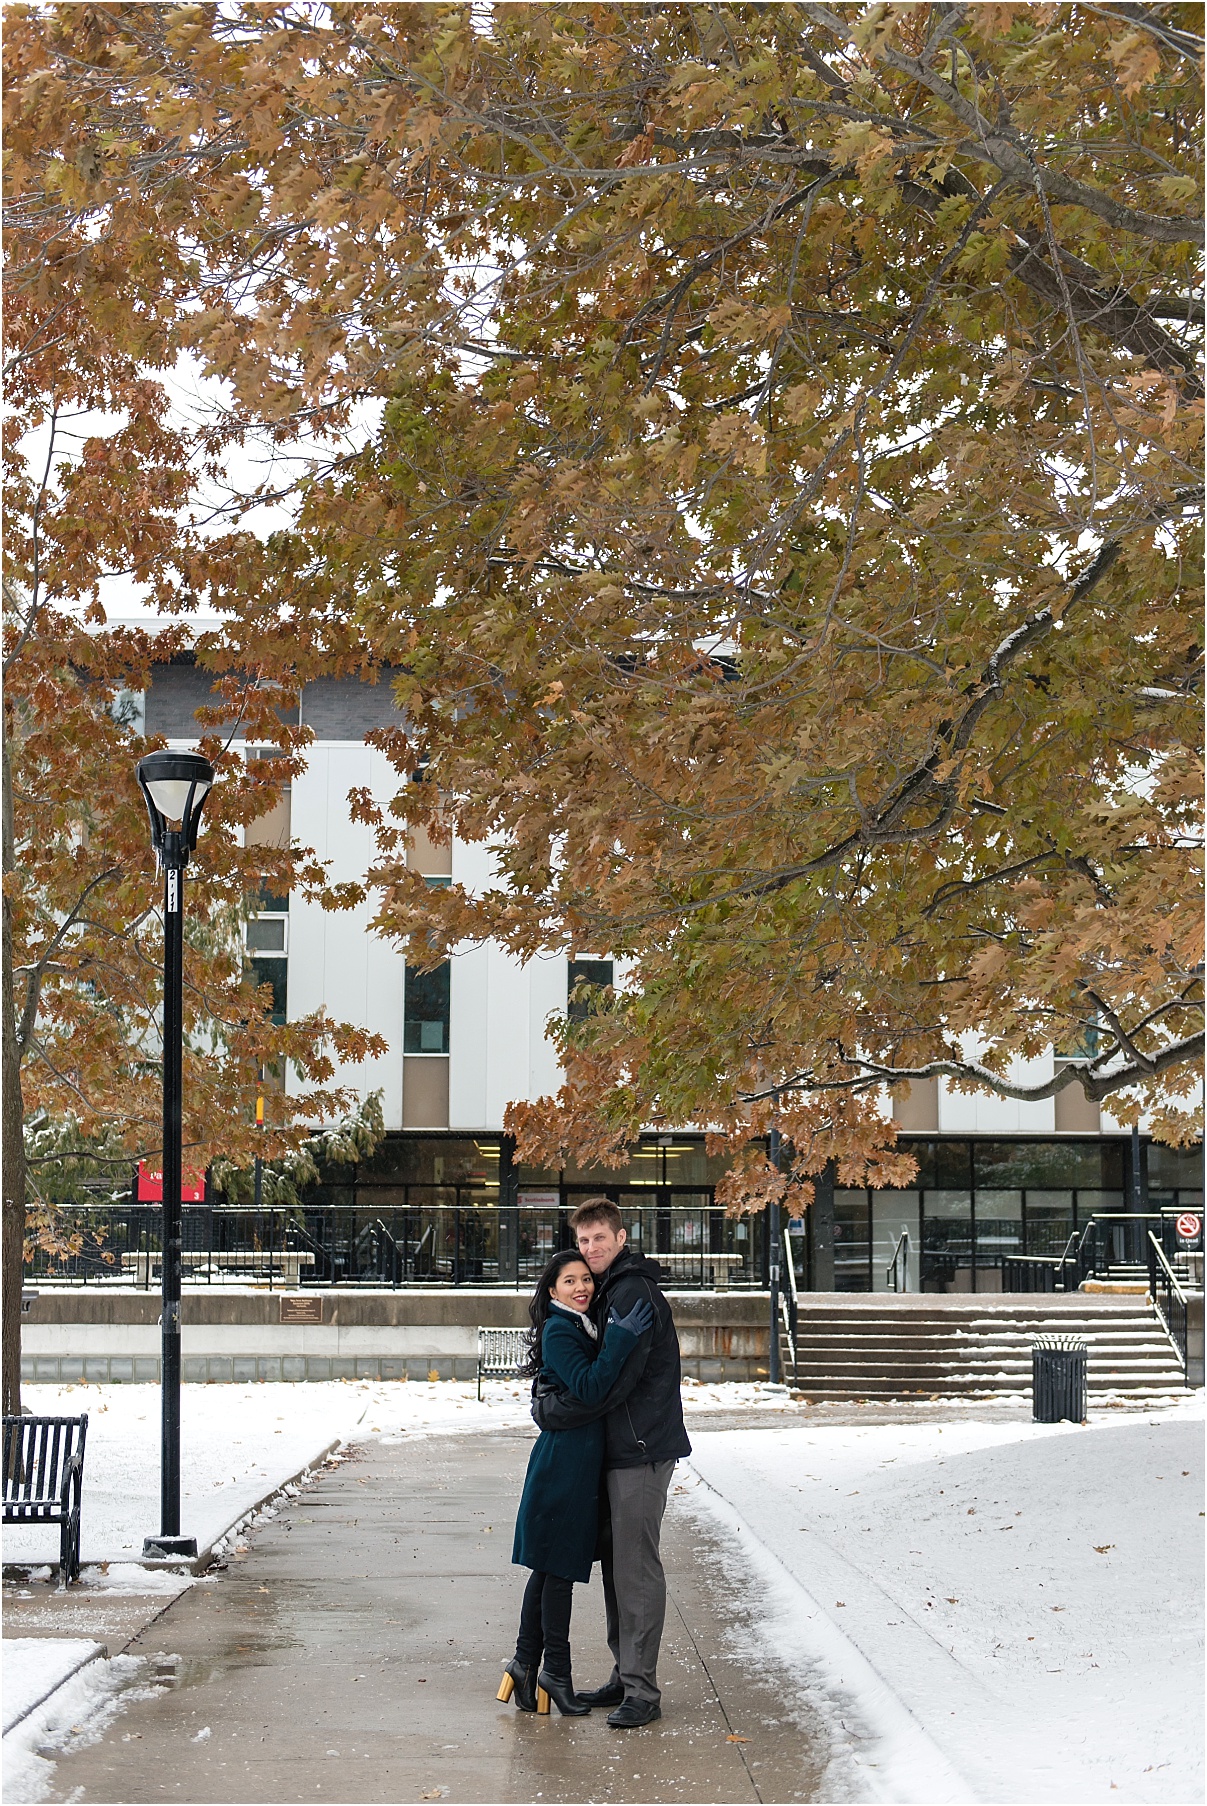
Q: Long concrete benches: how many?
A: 2